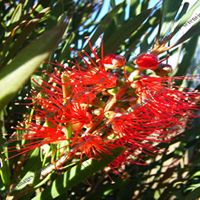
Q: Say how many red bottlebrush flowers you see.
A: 1